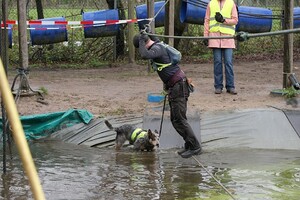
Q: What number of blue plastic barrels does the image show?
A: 7